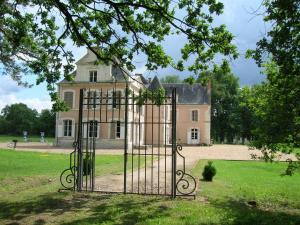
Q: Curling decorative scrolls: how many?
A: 6